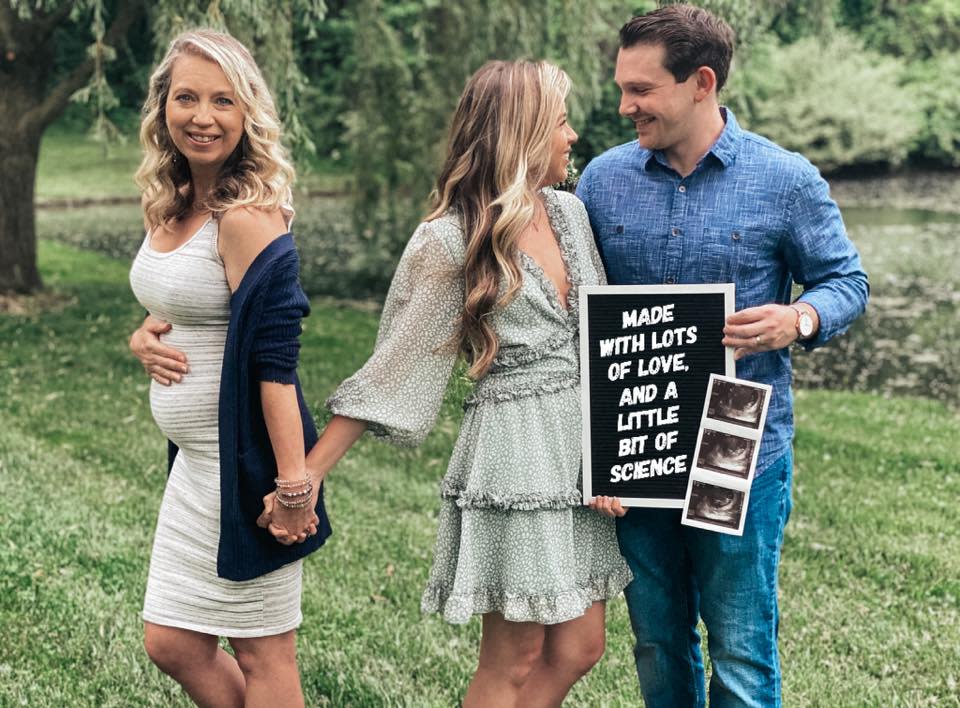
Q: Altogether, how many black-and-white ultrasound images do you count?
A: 3